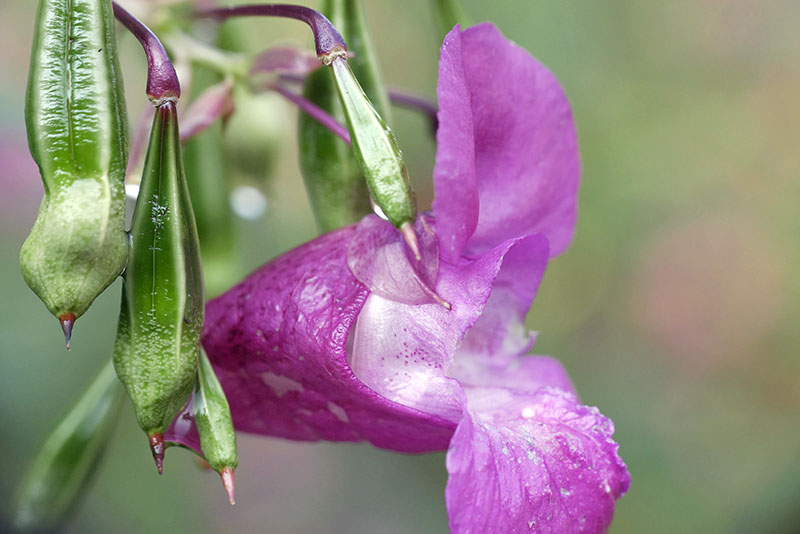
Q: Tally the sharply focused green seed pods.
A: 4